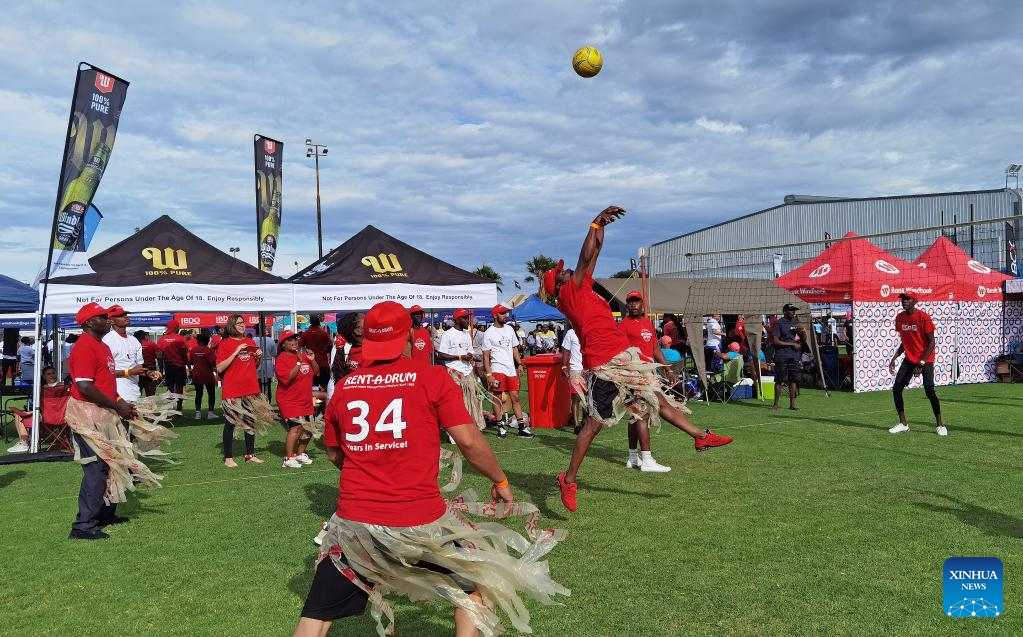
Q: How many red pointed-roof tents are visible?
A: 2